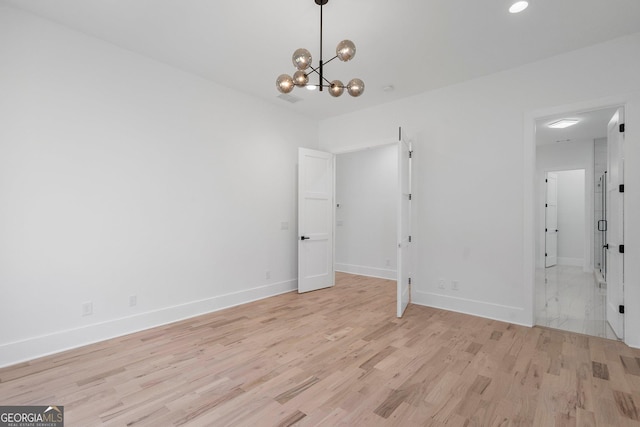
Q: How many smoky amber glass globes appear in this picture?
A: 6